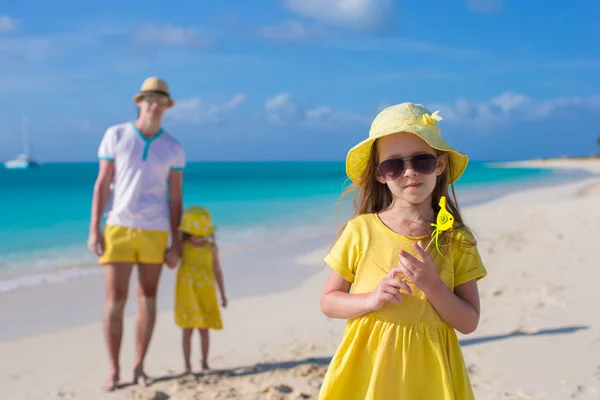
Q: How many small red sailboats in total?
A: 0